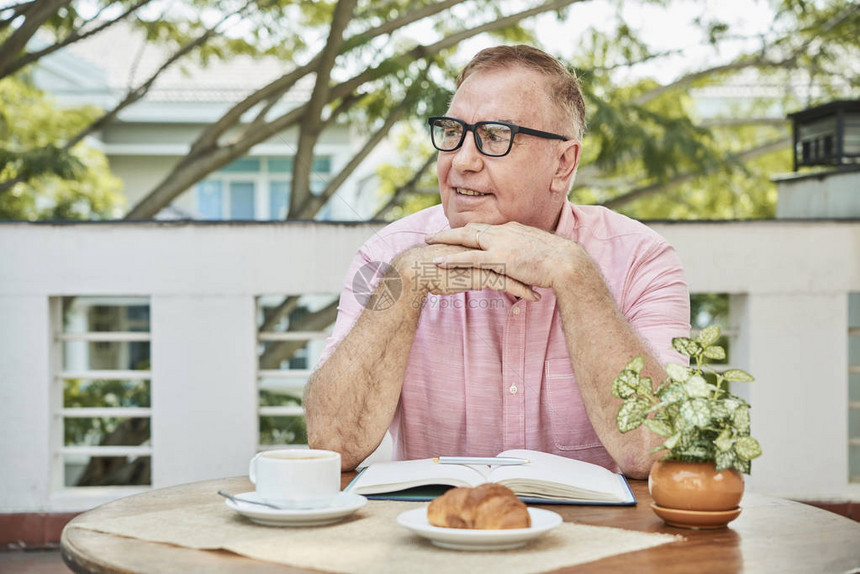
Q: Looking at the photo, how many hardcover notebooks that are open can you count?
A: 1